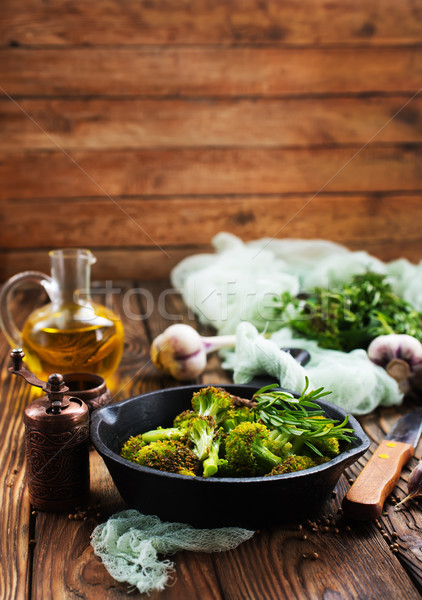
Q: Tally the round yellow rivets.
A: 2